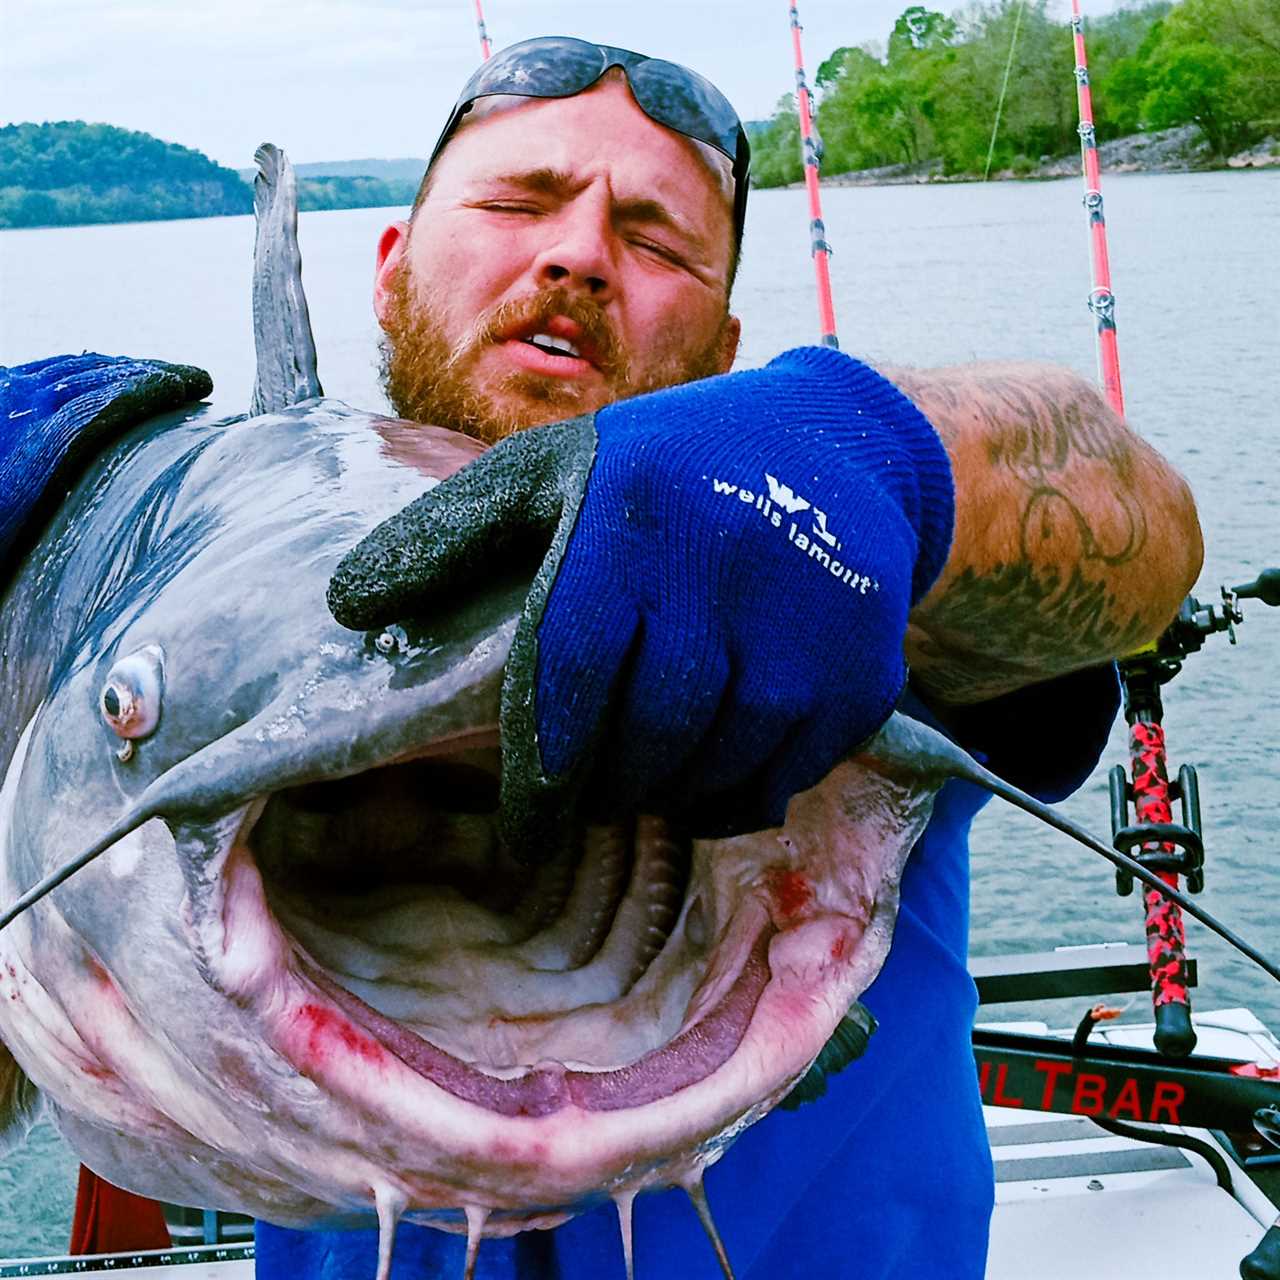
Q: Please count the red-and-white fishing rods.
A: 3